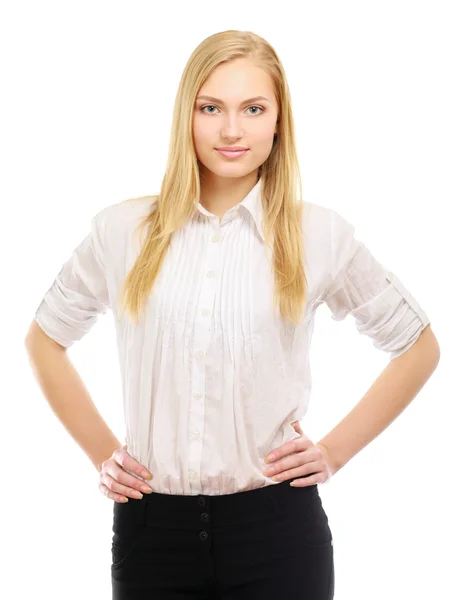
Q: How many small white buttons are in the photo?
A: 7